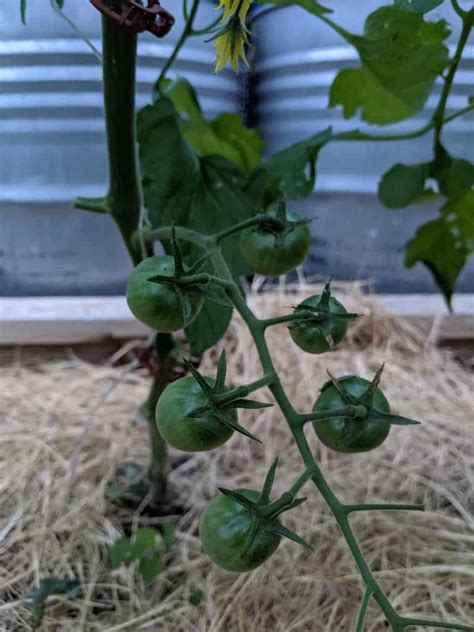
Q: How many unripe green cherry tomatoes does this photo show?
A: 6